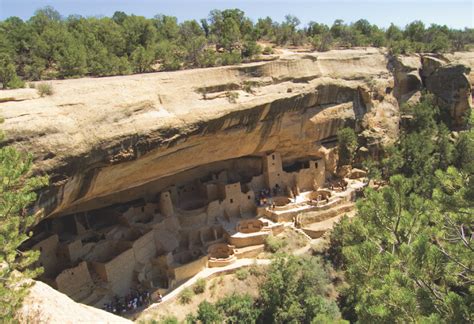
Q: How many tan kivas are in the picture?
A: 4